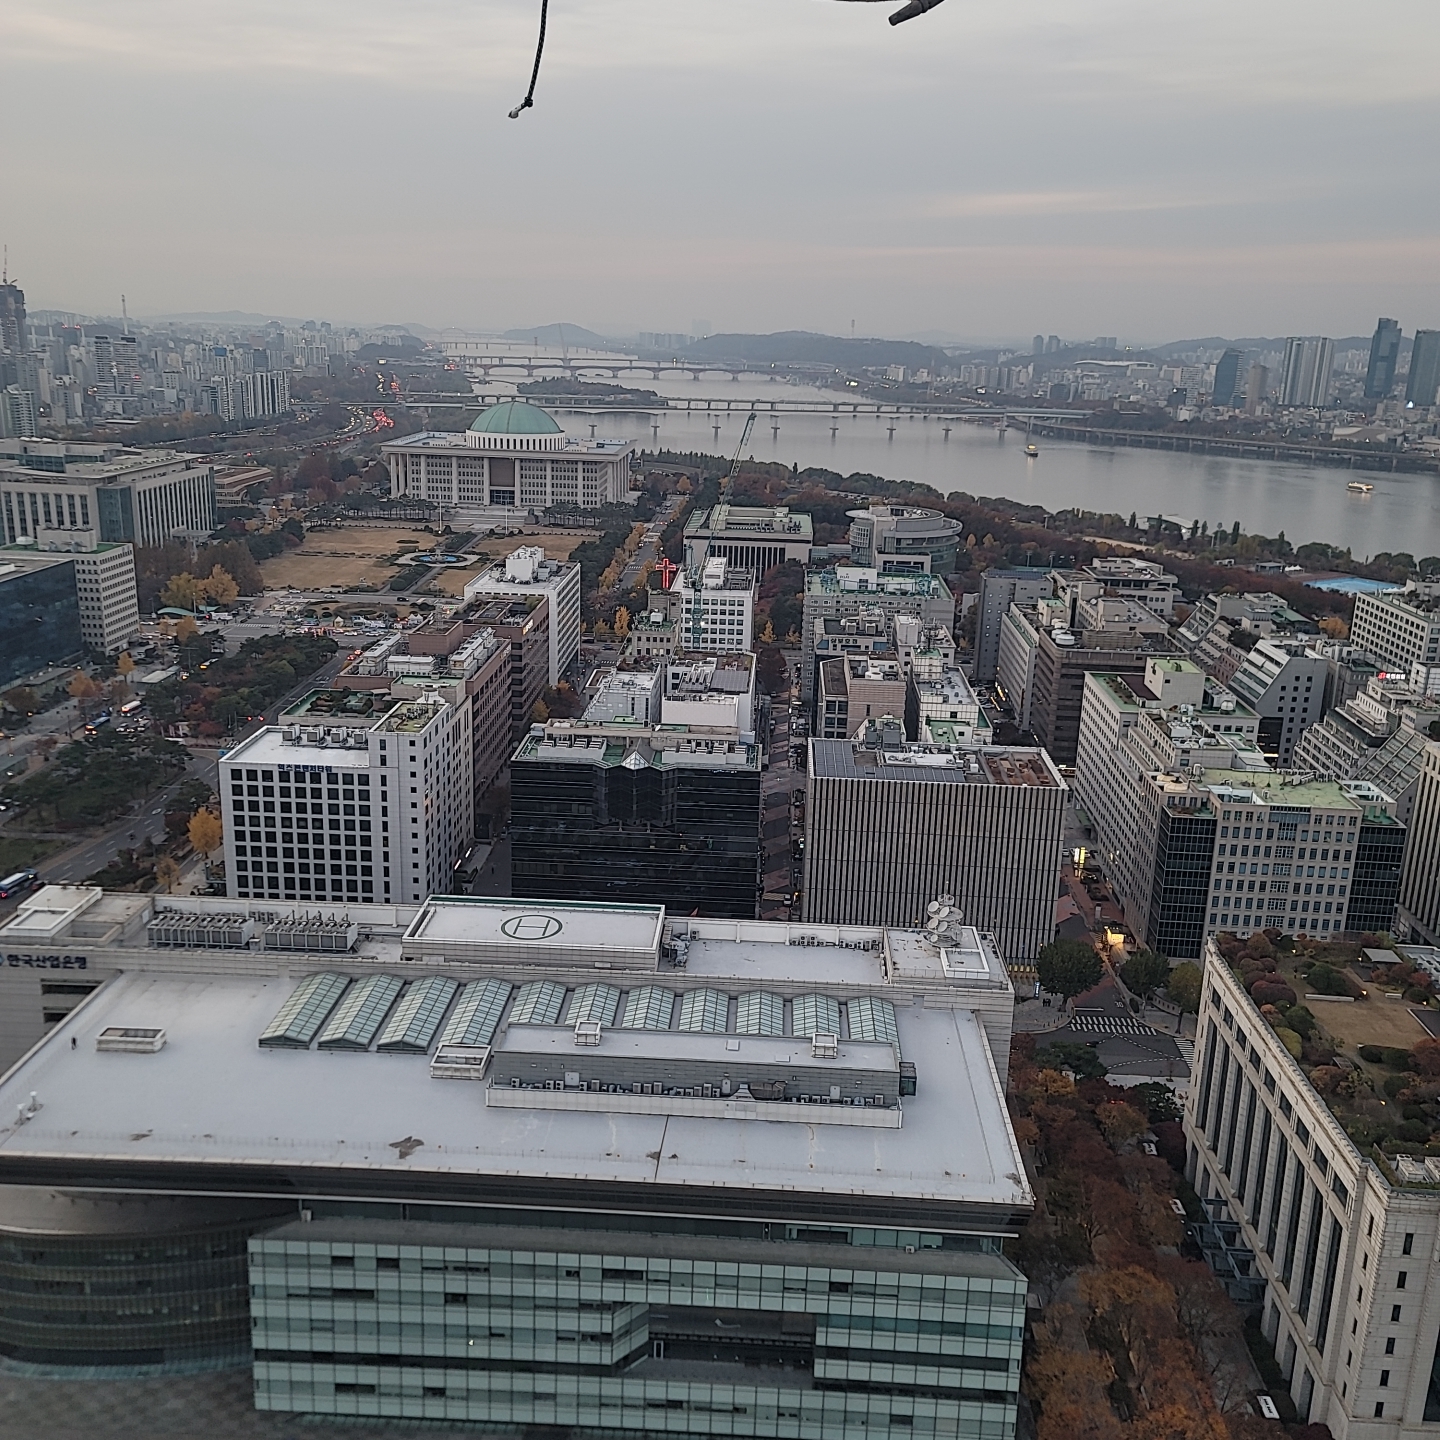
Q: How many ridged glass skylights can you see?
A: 11